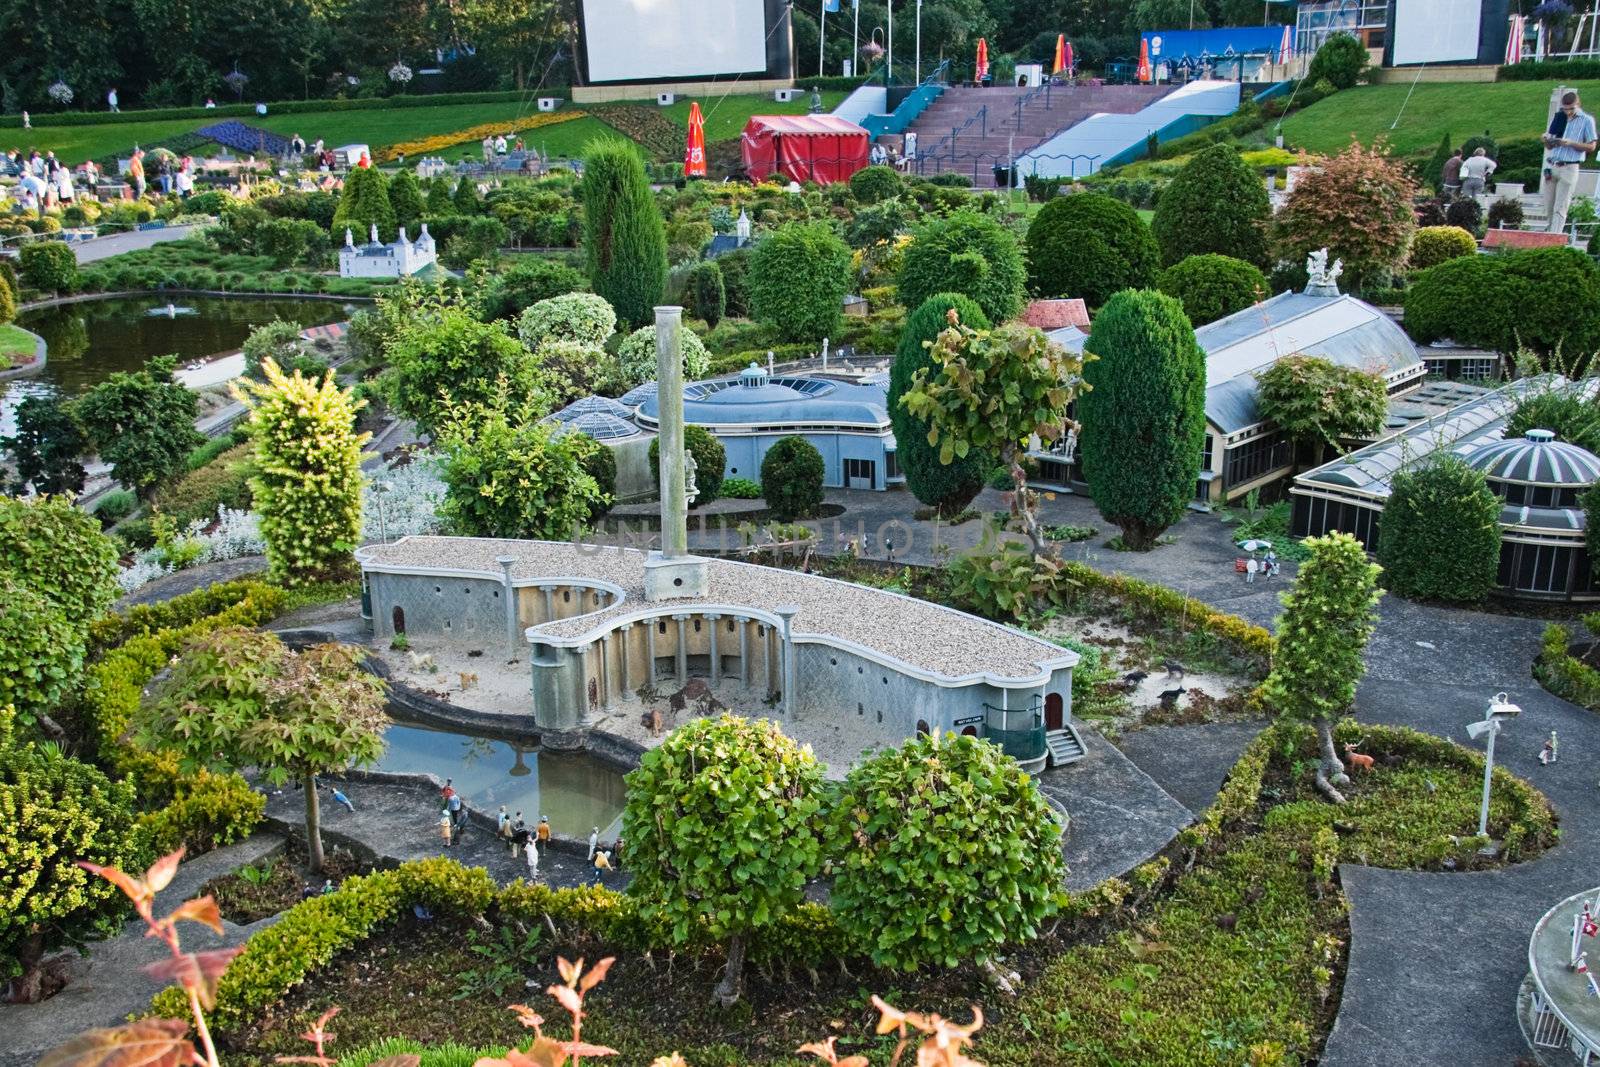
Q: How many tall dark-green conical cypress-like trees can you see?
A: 3